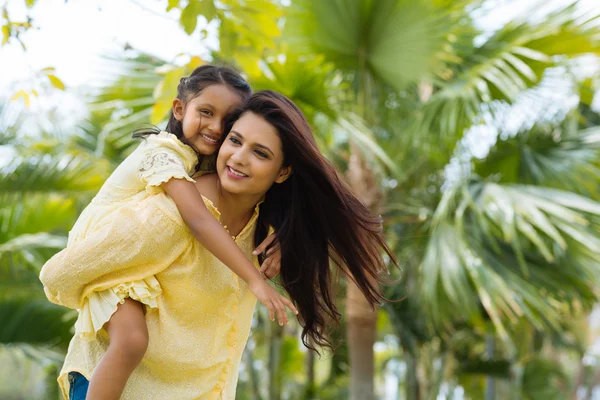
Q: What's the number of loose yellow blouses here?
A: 1